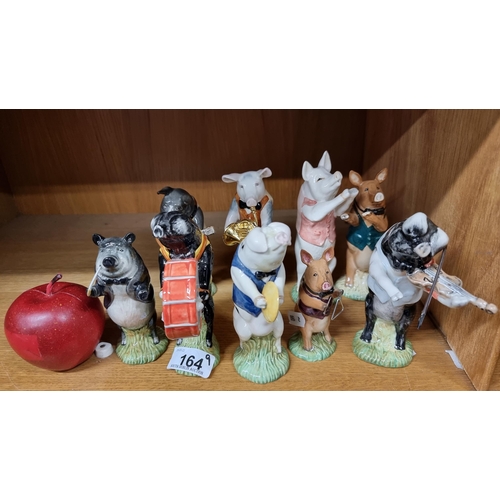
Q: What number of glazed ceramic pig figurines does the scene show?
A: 9